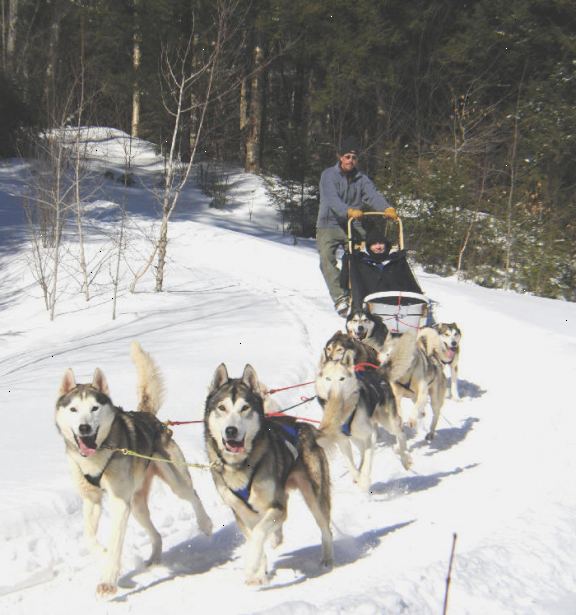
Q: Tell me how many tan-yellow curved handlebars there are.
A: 1